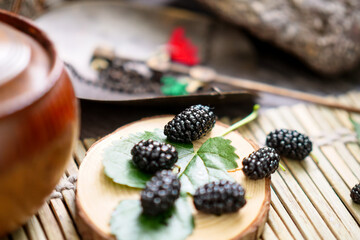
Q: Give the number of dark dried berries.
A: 7